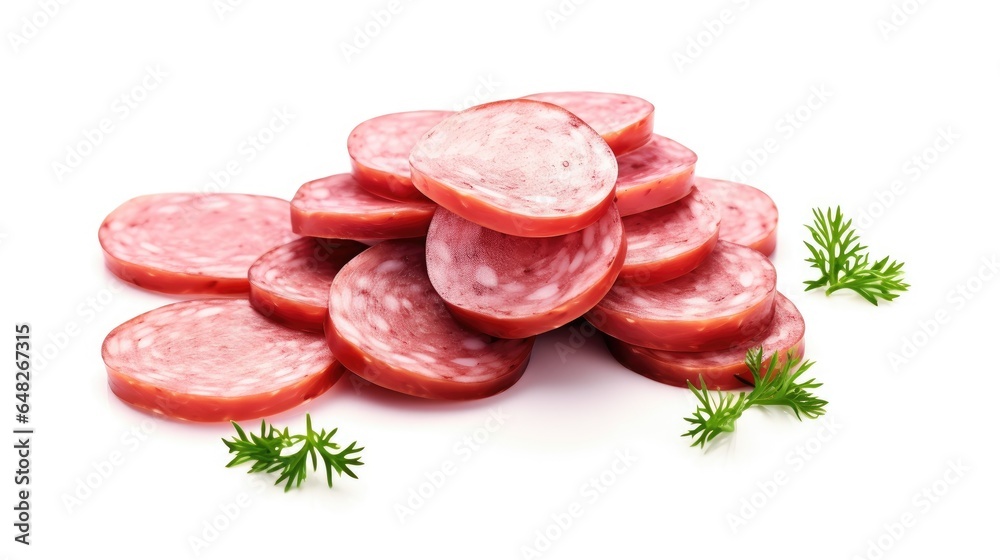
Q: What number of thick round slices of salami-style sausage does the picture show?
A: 14